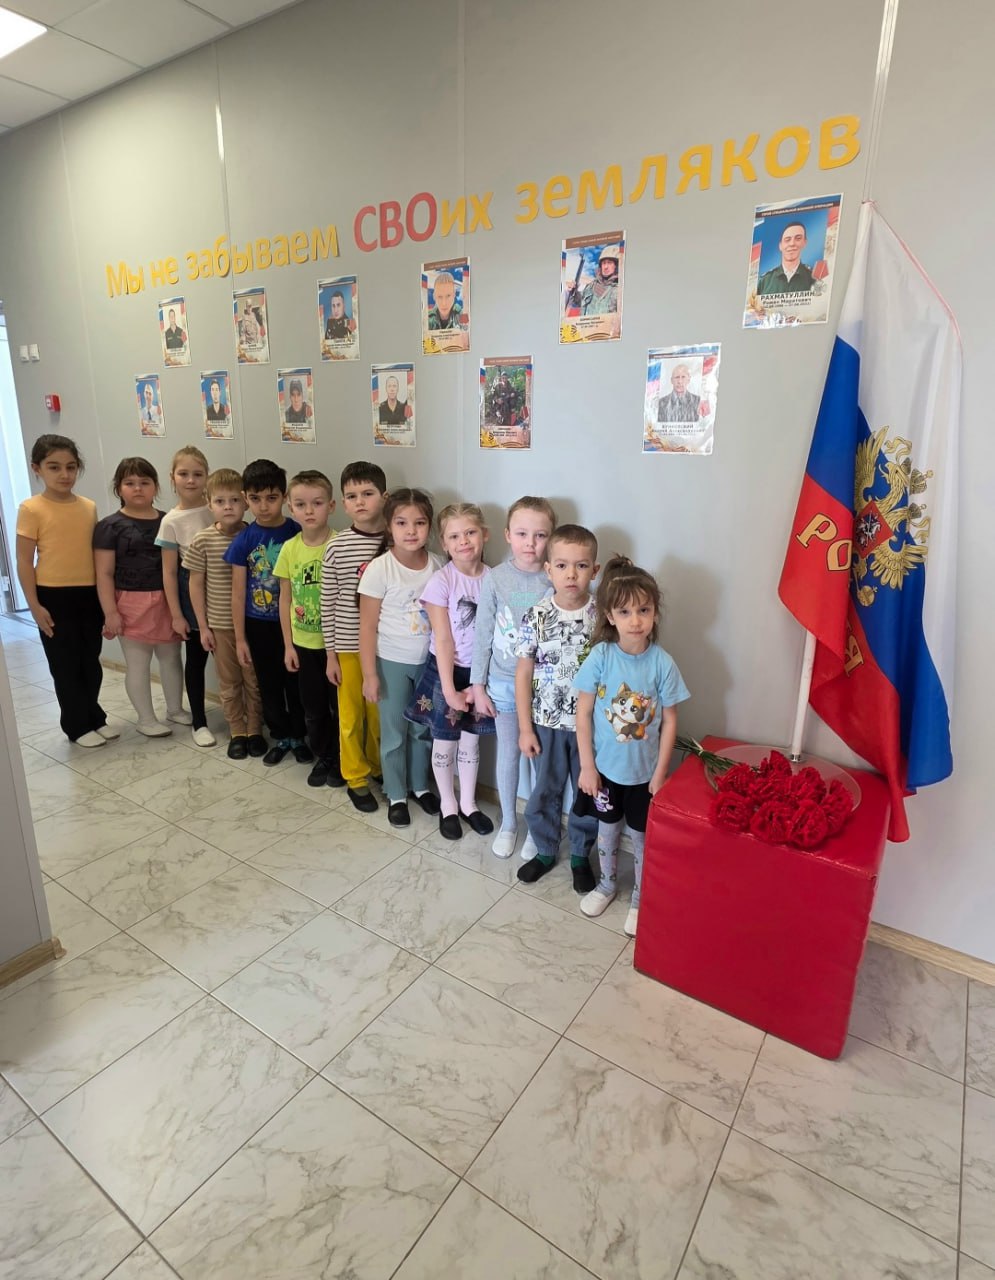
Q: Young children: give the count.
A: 12